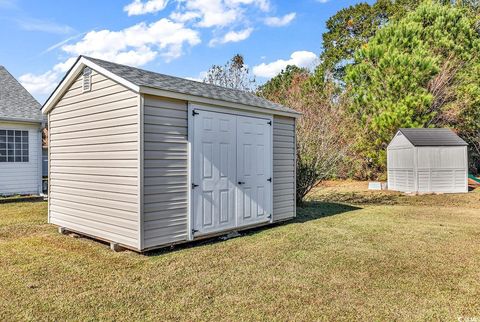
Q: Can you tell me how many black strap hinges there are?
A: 6